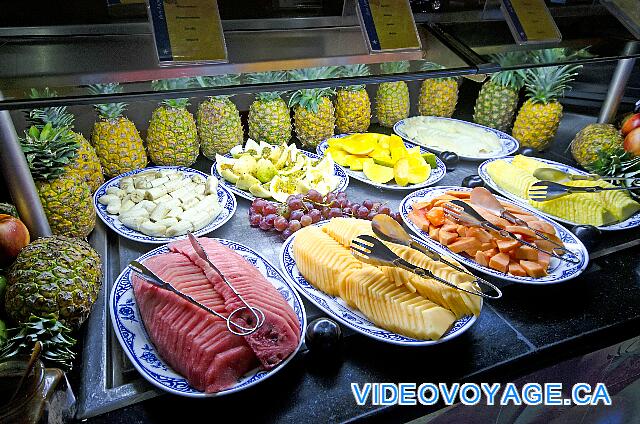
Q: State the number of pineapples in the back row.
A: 11